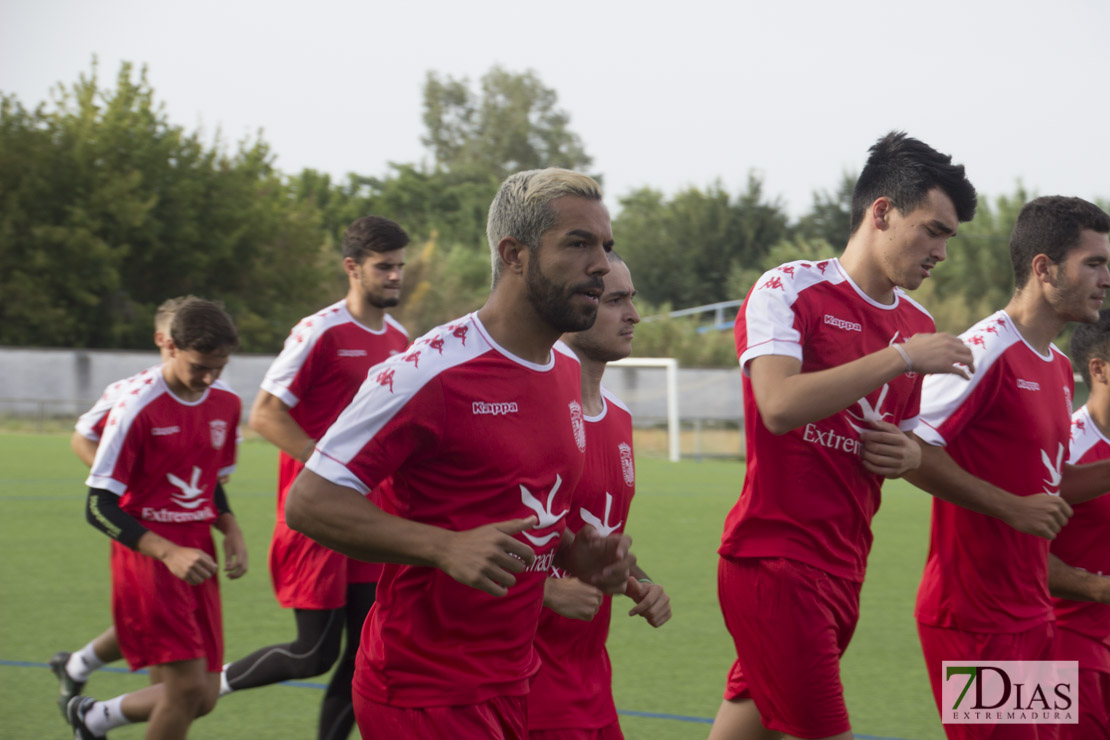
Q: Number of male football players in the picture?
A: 8